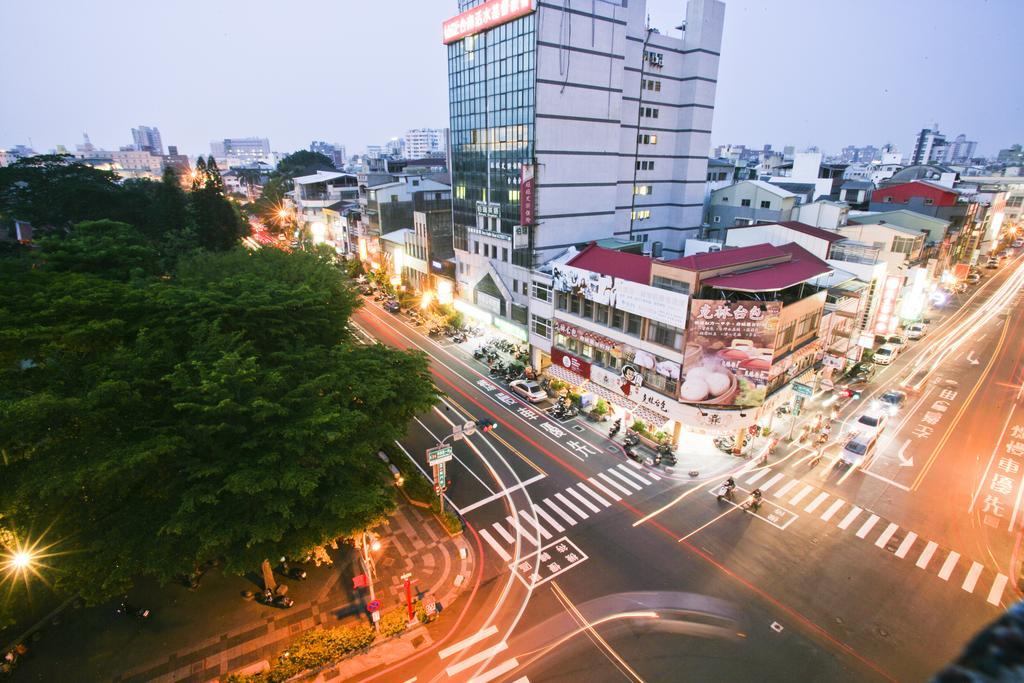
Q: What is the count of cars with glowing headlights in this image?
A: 3